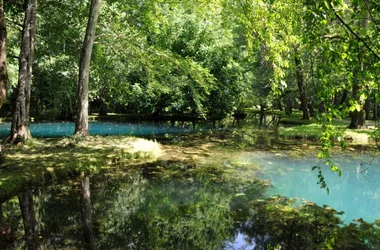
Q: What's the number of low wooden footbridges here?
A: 0